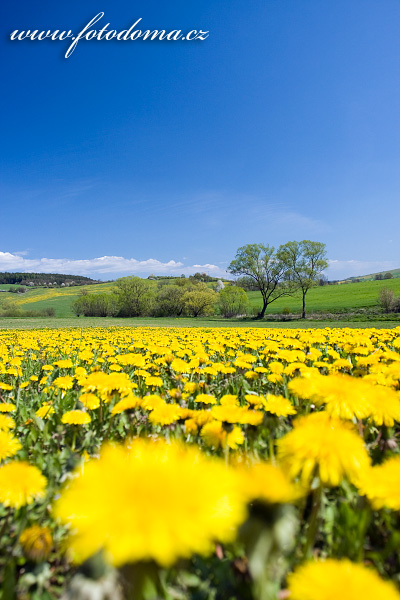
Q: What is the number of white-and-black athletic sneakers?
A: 0